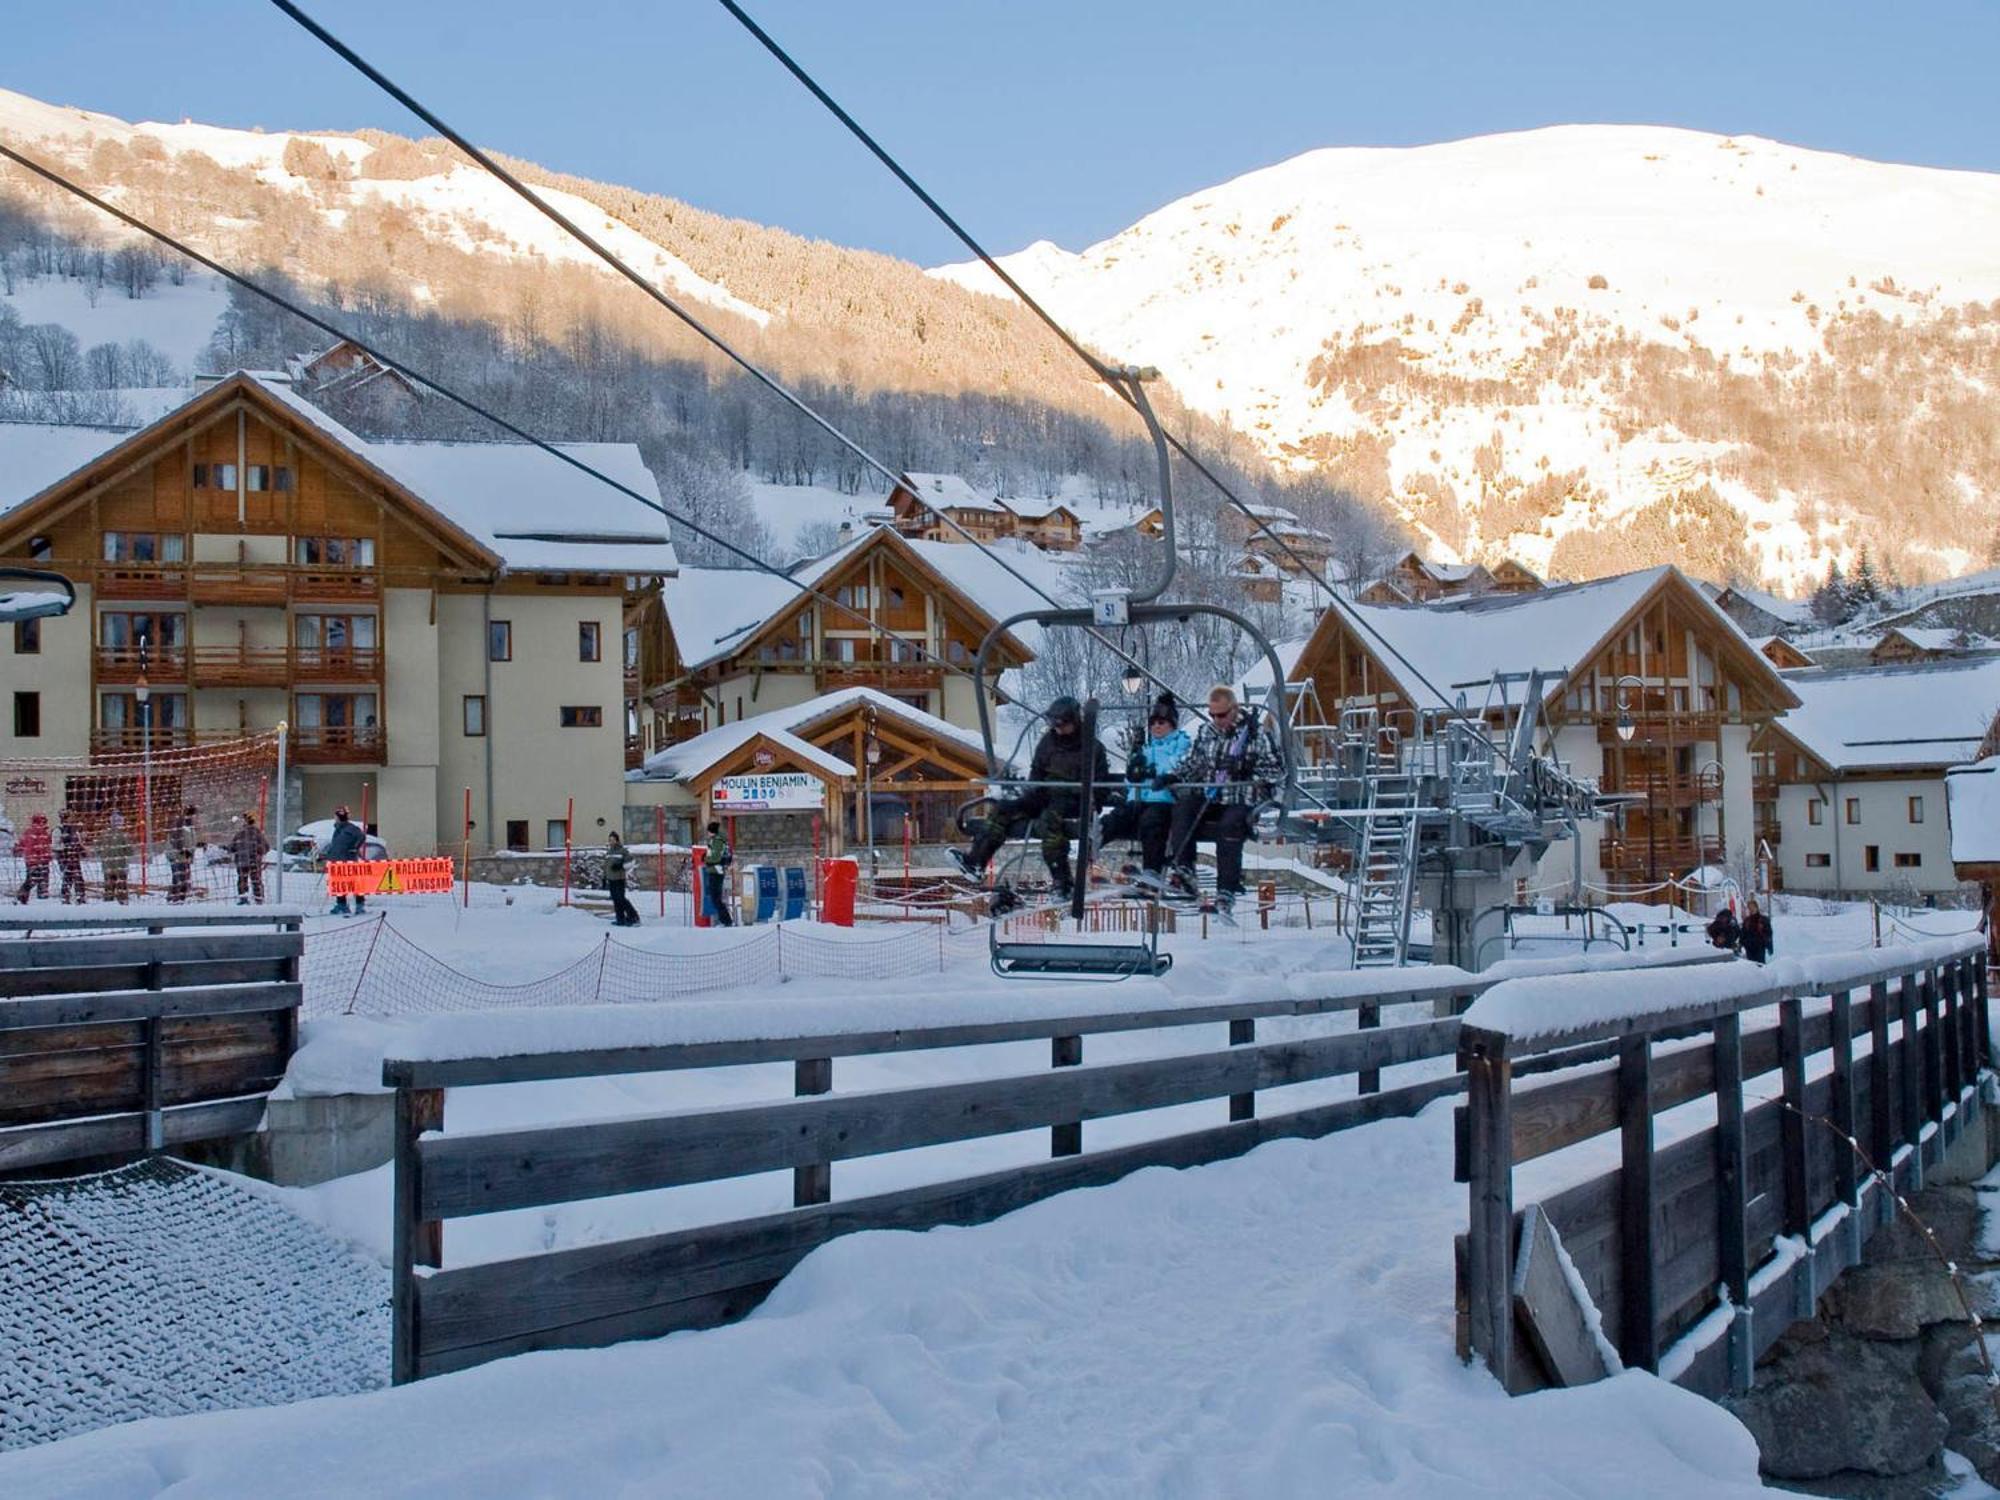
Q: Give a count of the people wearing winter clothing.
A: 13